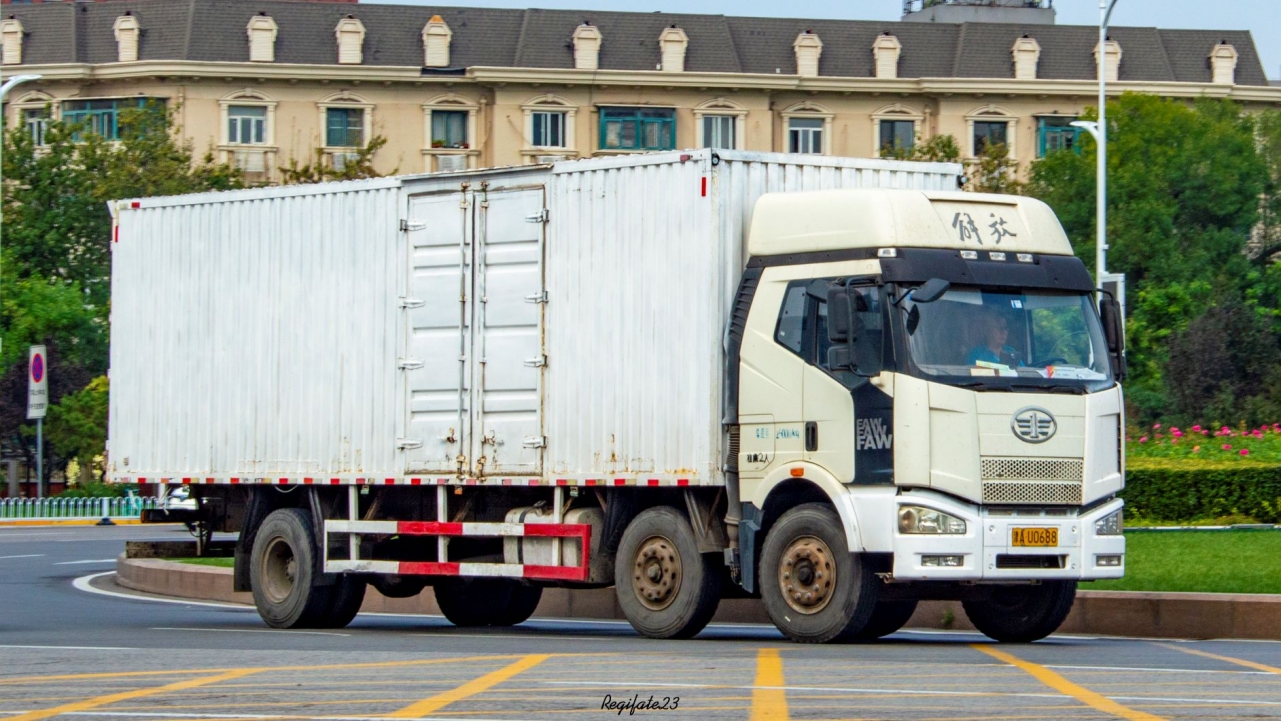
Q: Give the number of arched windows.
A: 9